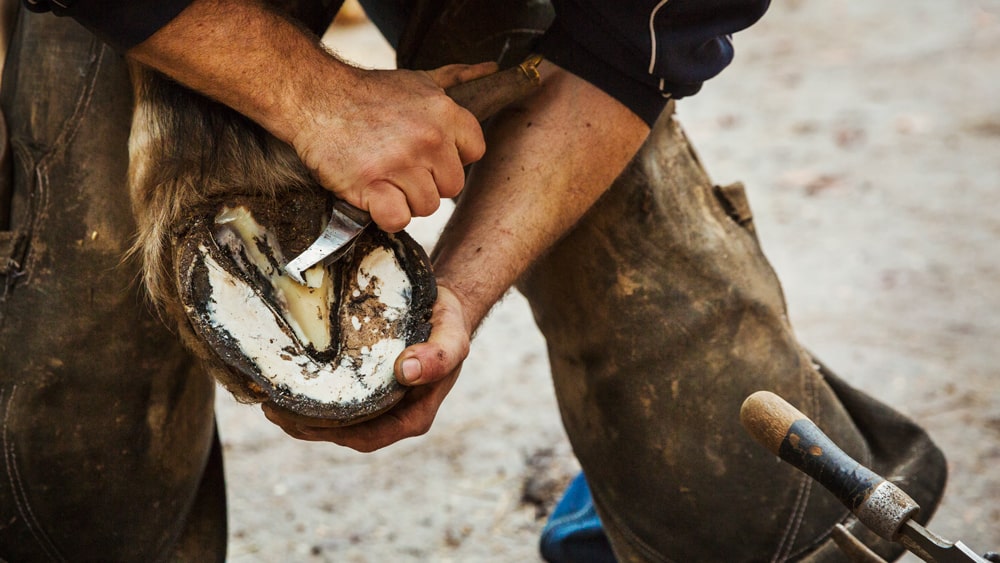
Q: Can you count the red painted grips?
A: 0